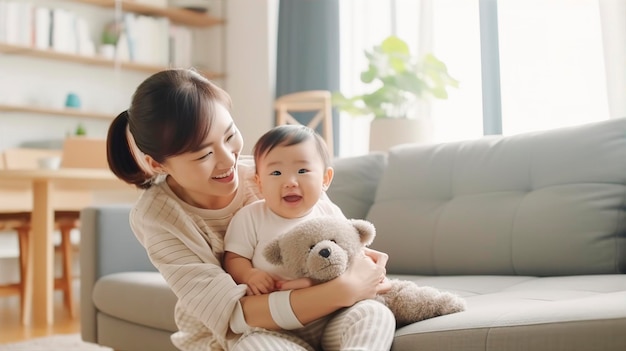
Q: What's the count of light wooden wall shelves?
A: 3